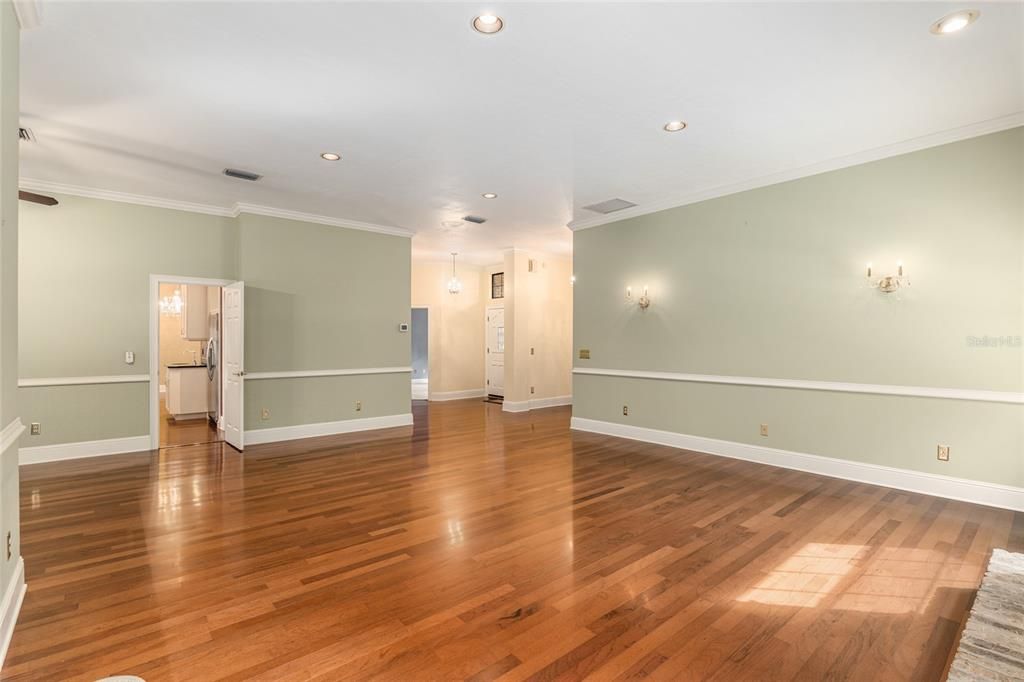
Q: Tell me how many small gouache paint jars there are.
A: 0